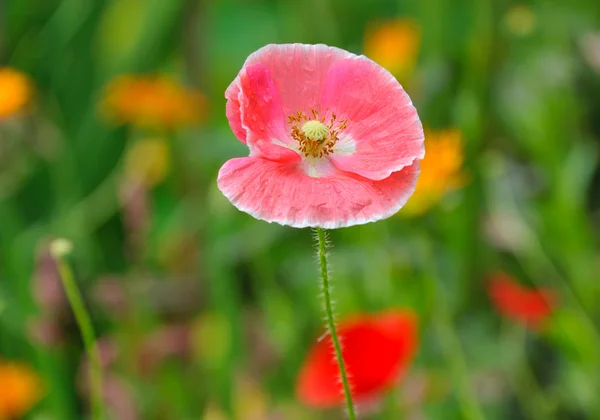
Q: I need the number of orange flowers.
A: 5